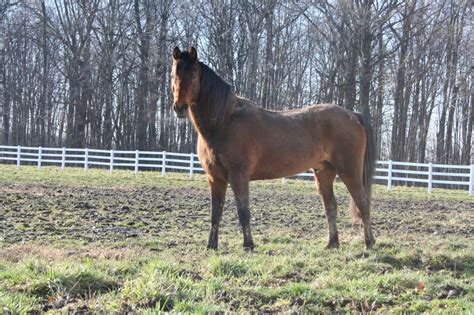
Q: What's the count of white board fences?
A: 1